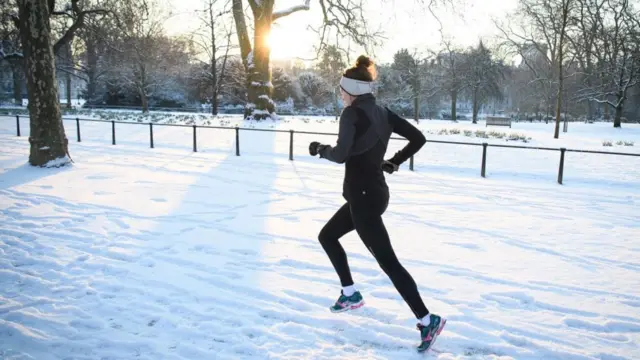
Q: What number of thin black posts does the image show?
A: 10